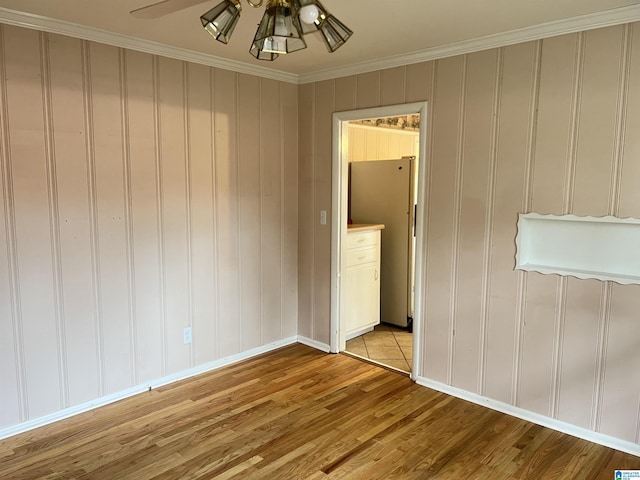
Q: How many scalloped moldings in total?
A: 1